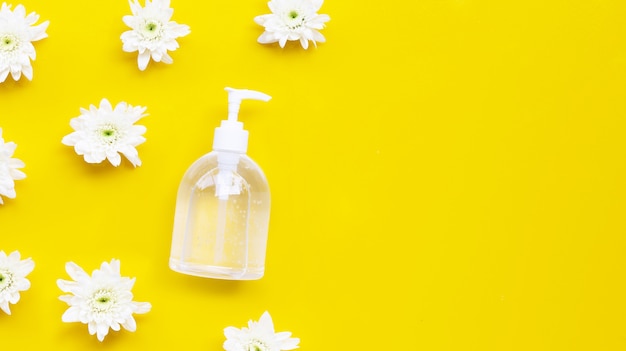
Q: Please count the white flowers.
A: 8